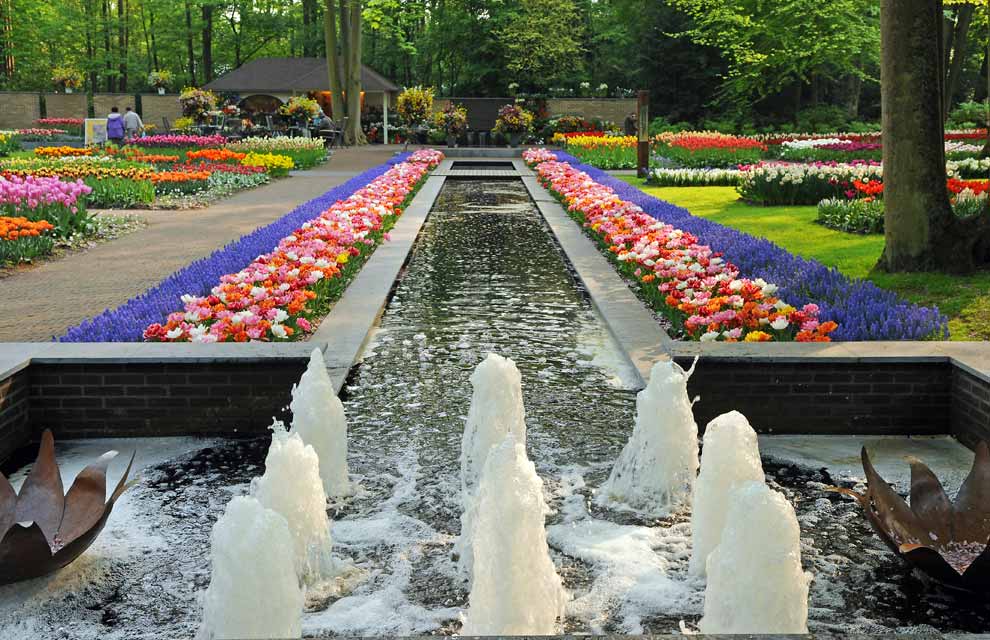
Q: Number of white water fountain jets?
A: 8